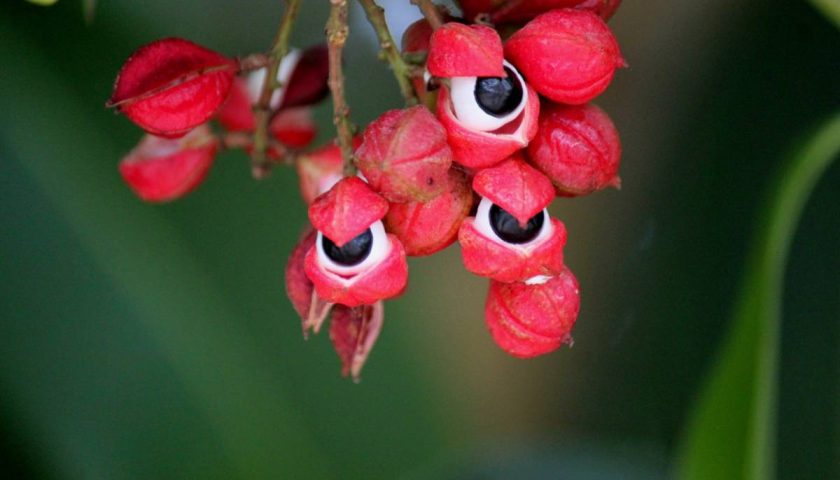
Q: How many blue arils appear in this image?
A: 0